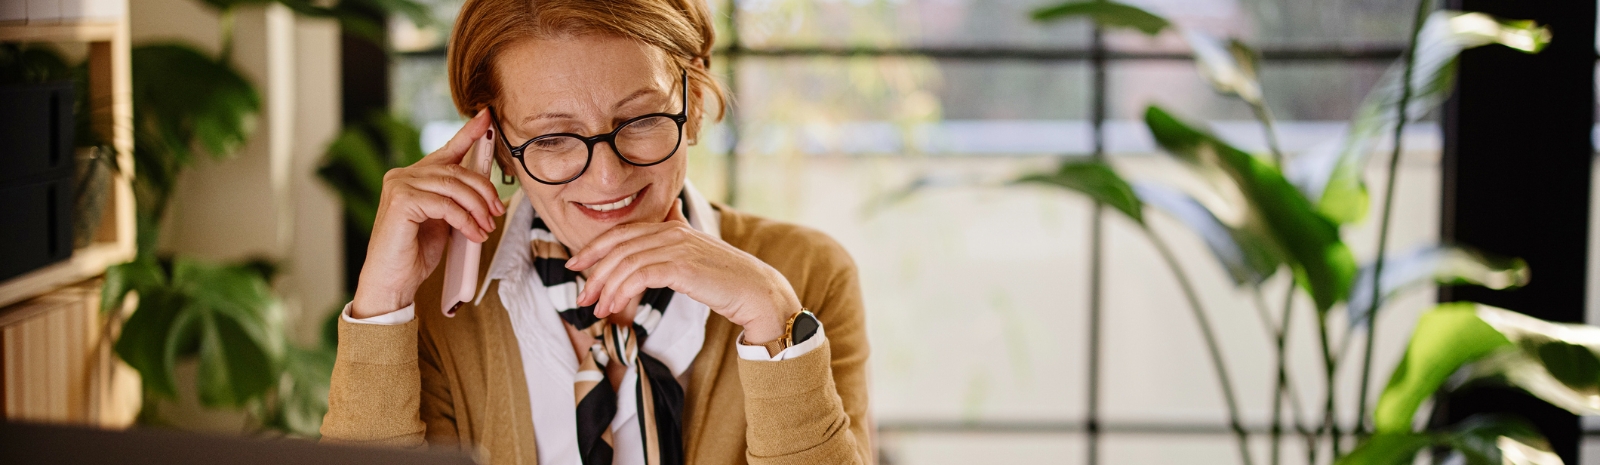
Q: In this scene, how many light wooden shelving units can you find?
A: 1